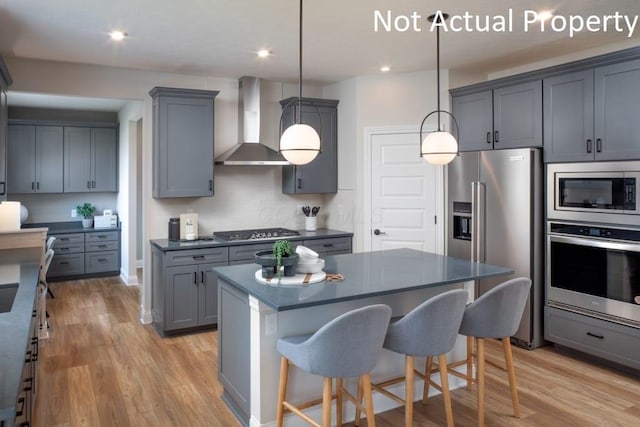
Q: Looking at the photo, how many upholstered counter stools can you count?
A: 3